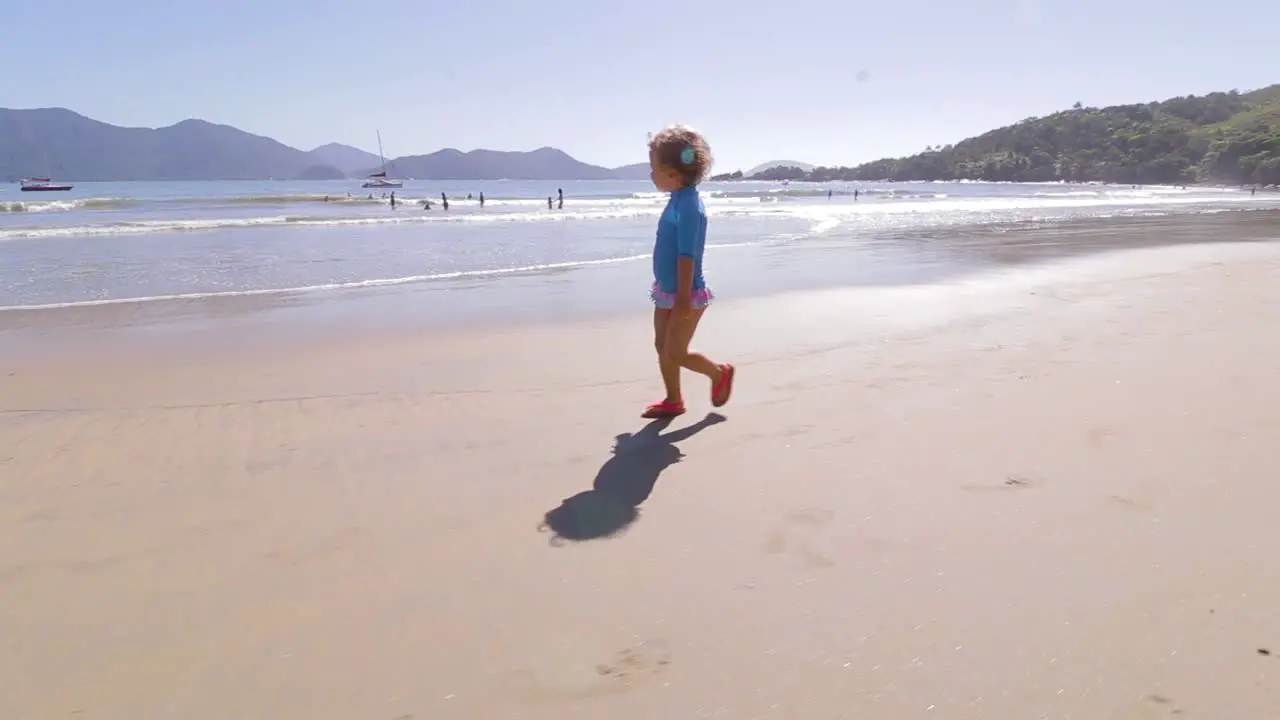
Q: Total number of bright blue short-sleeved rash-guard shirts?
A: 1